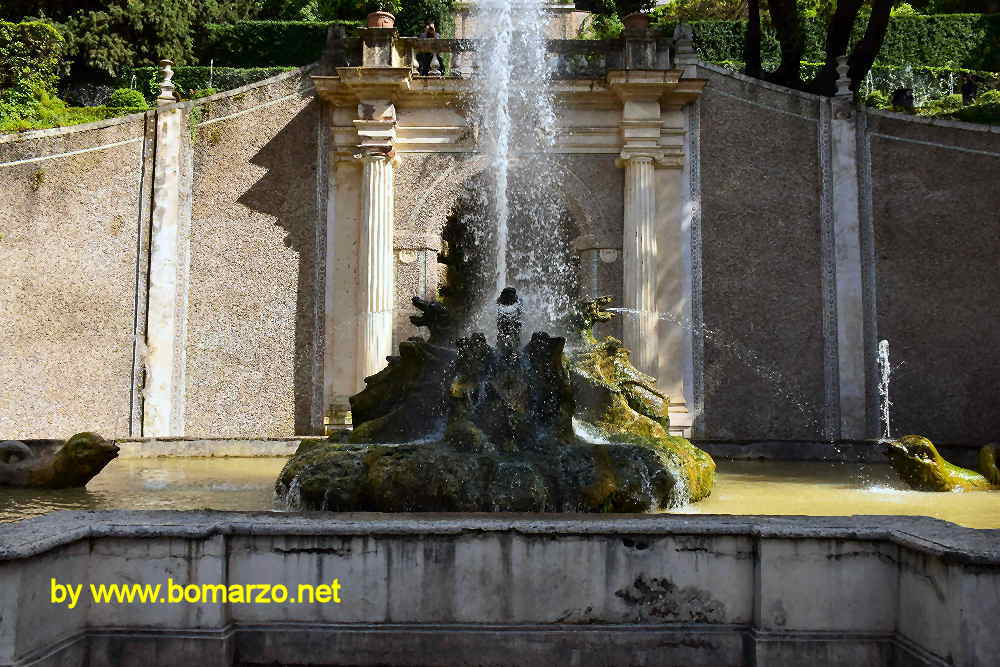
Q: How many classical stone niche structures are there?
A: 1